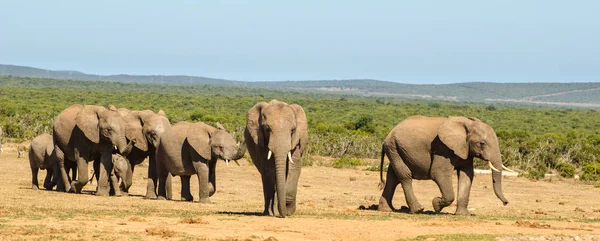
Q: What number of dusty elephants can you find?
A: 7